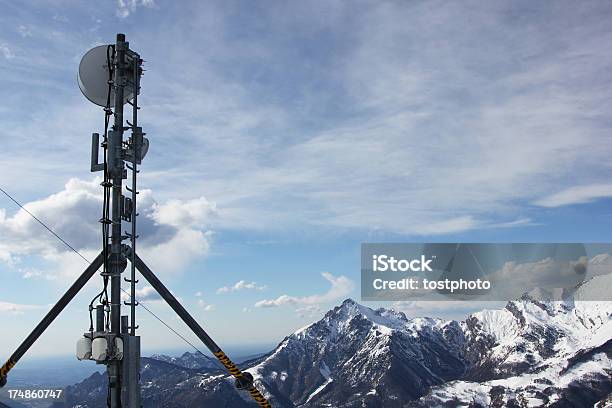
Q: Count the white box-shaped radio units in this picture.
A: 3